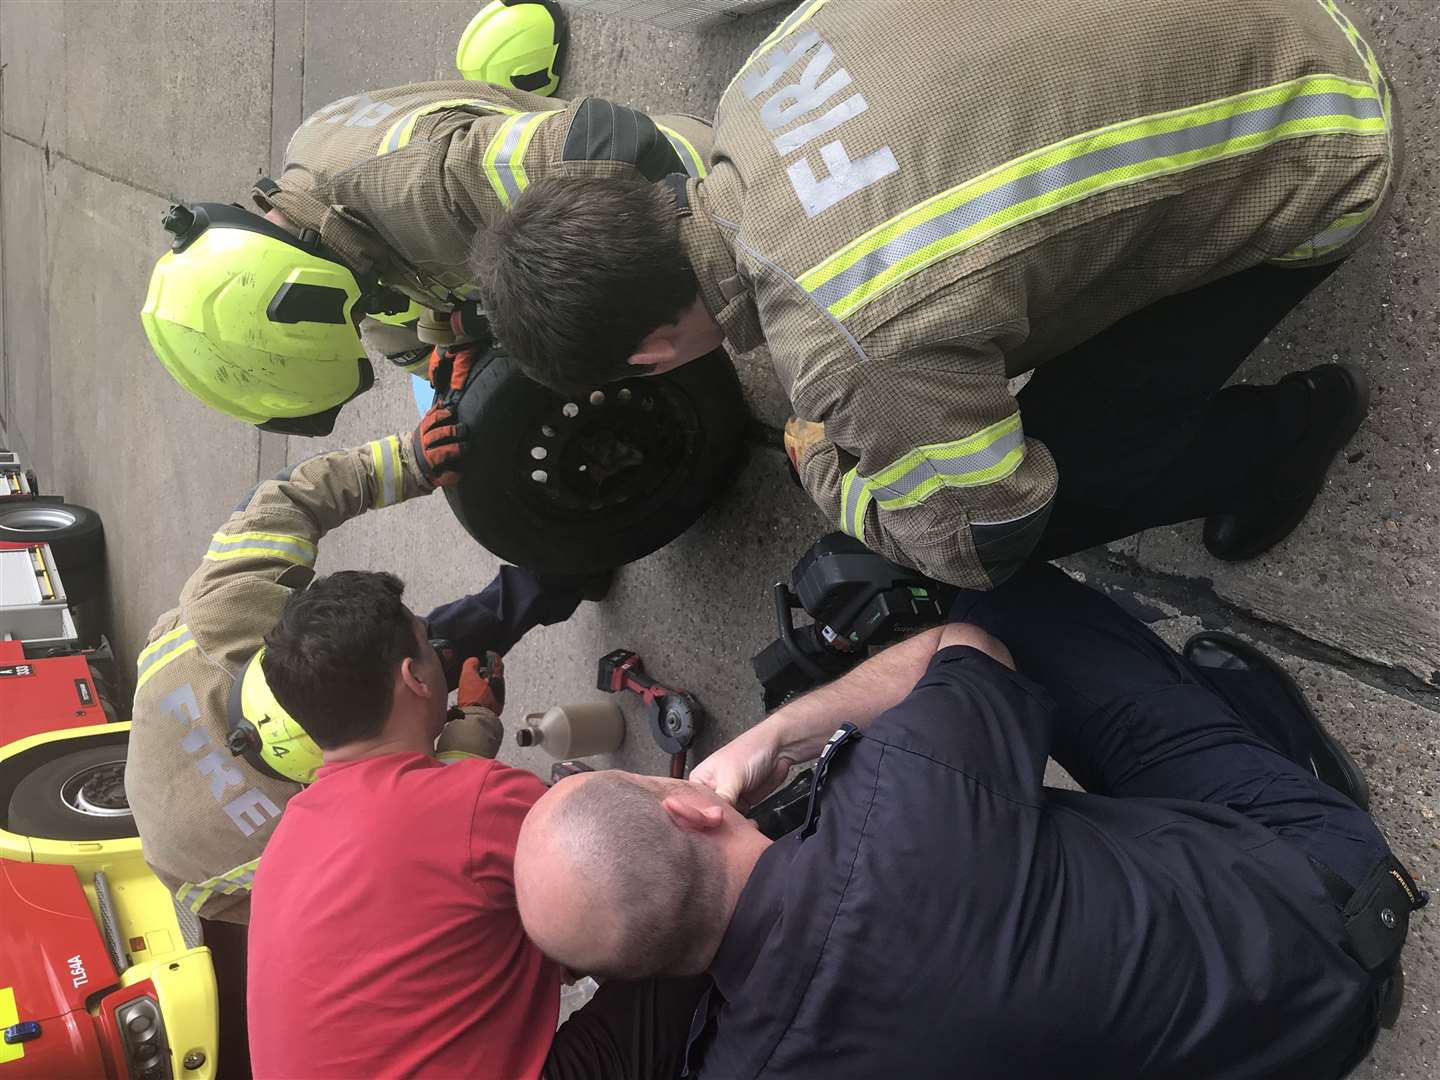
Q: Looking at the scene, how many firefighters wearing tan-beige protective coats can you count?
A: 3